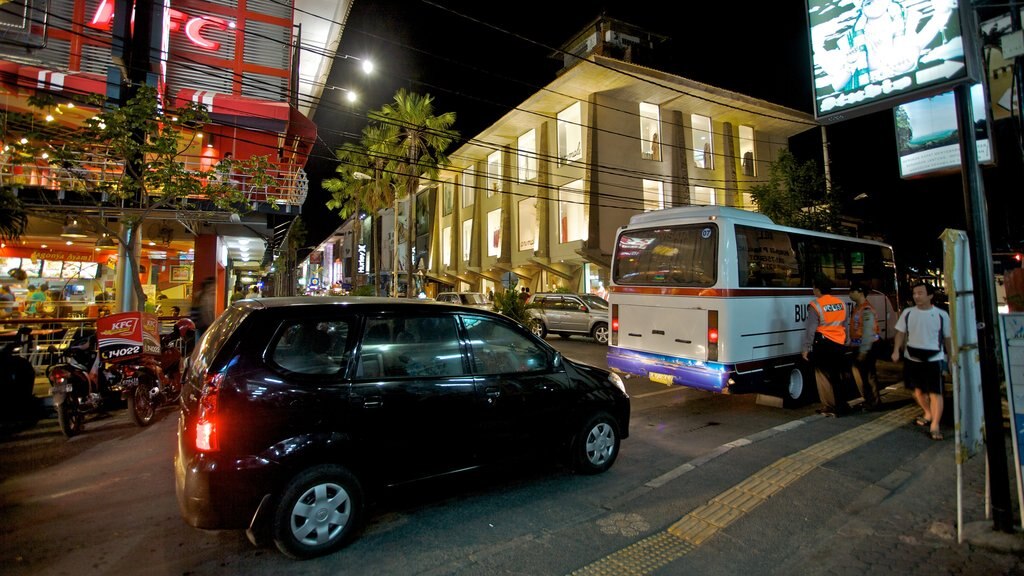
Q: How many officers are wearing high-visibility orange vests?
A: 2